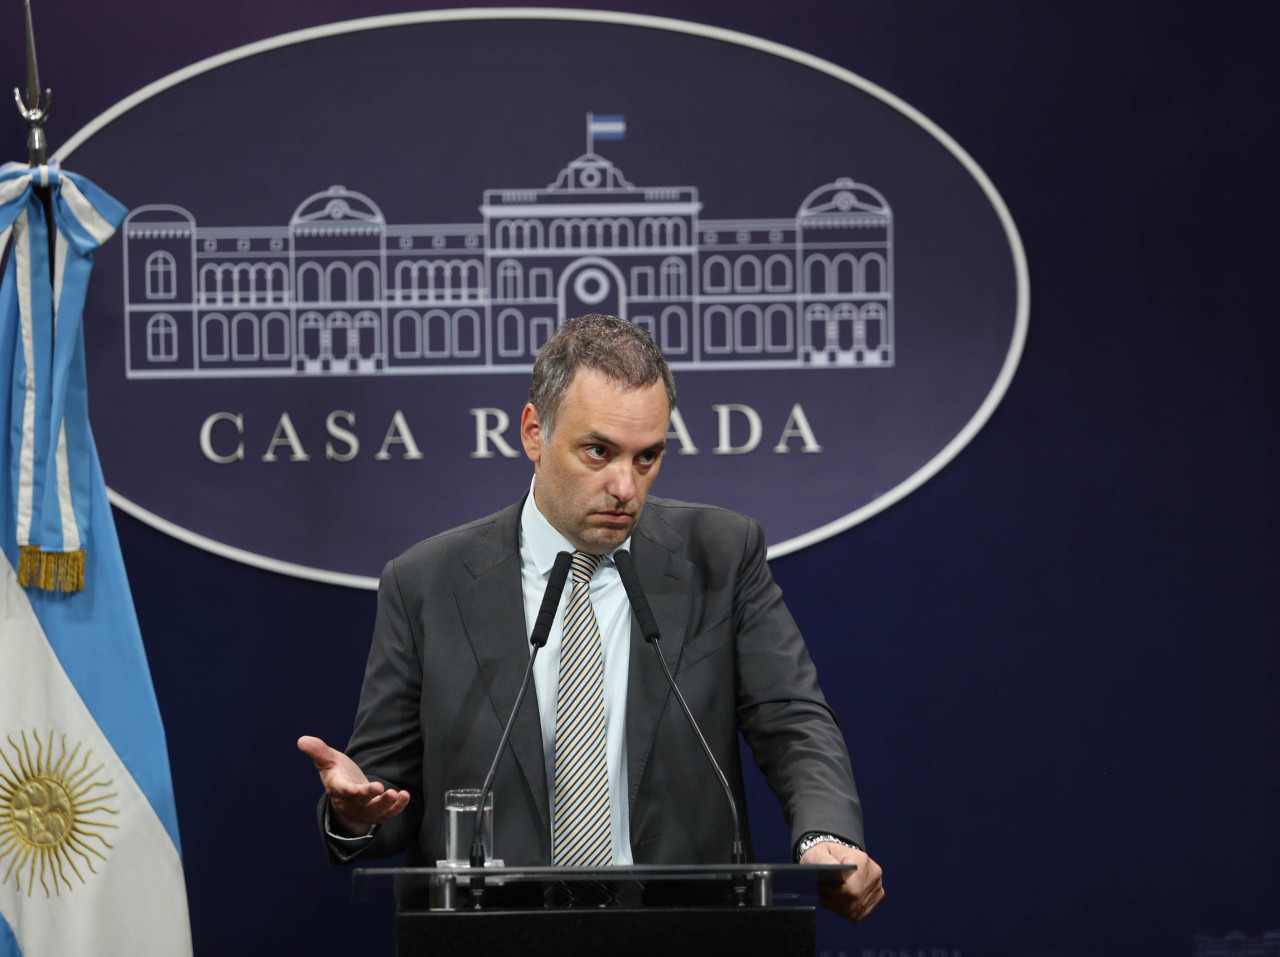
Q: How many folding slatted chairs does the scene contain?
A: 0